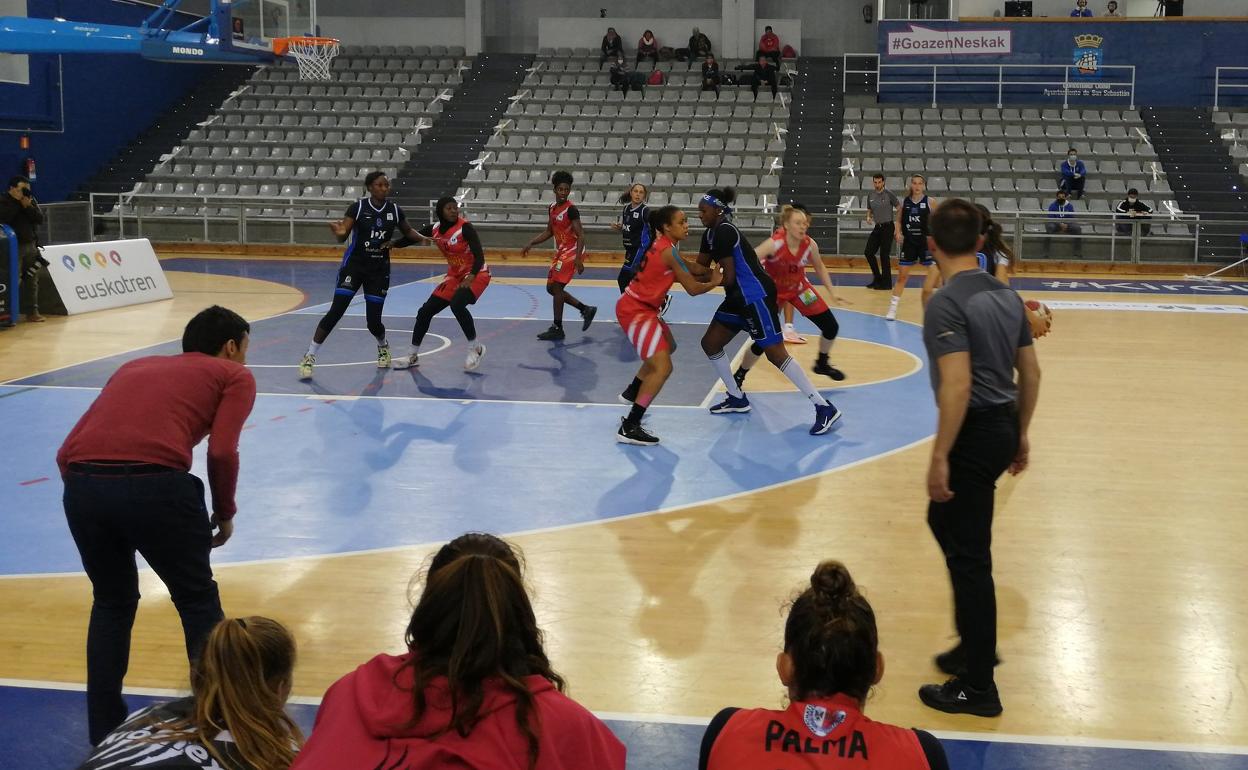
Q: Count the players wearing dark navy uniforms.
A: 5